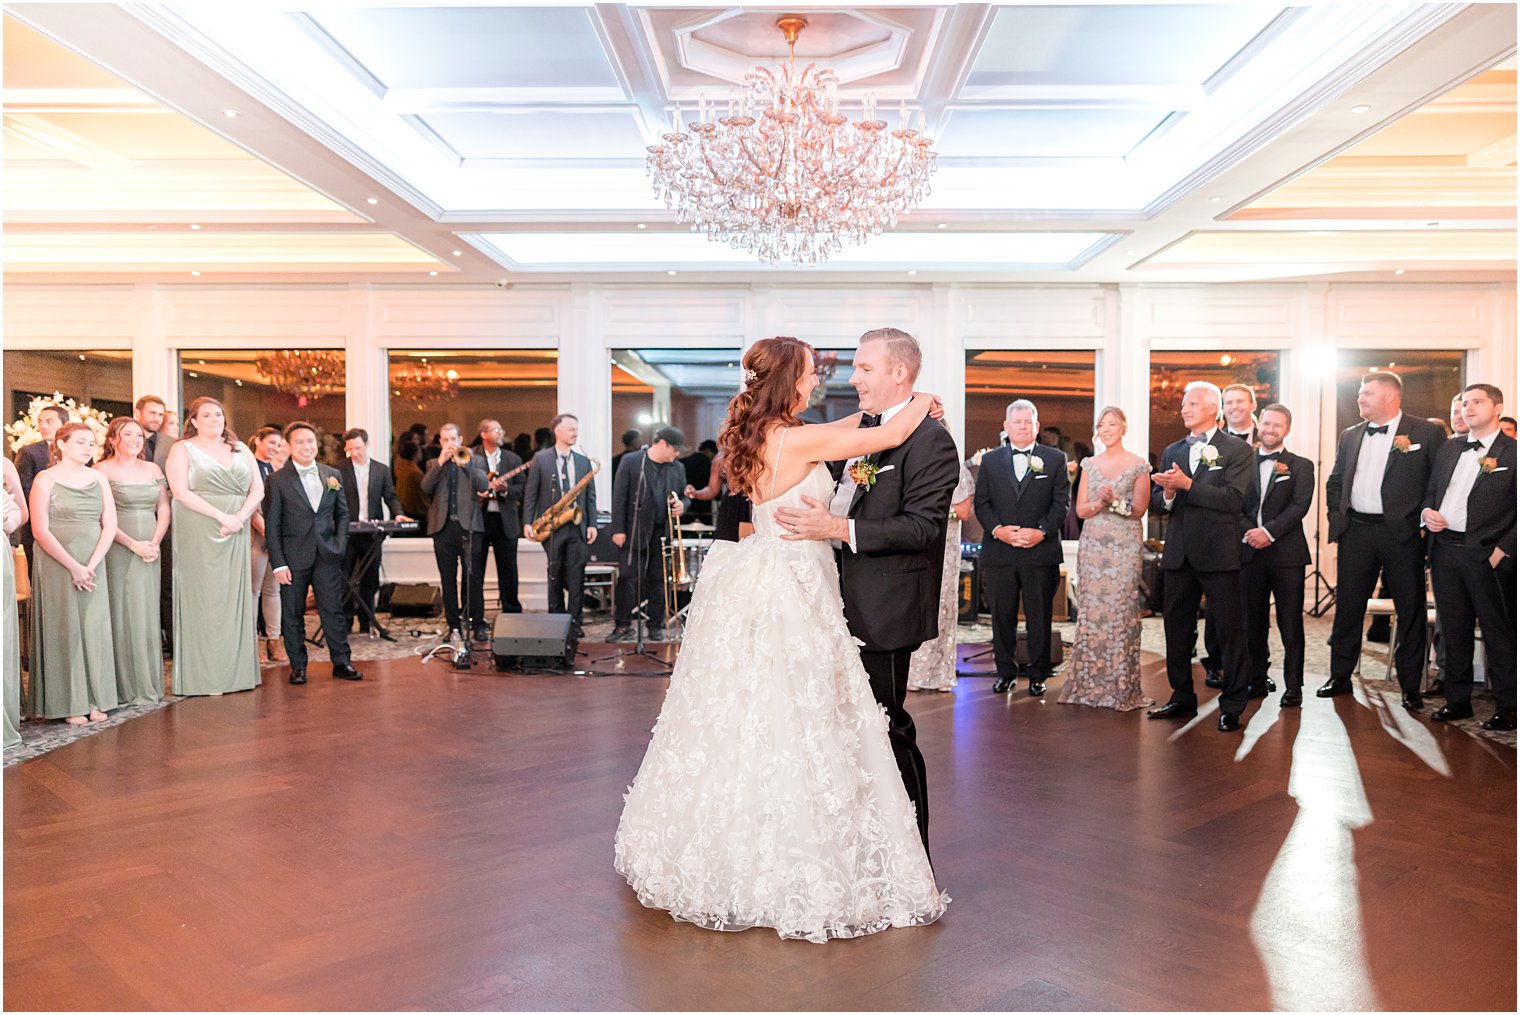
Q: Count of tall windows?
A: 8